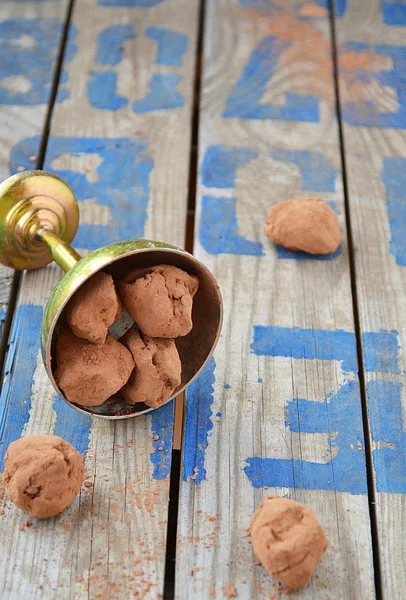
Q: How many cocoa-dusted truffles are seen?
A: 7